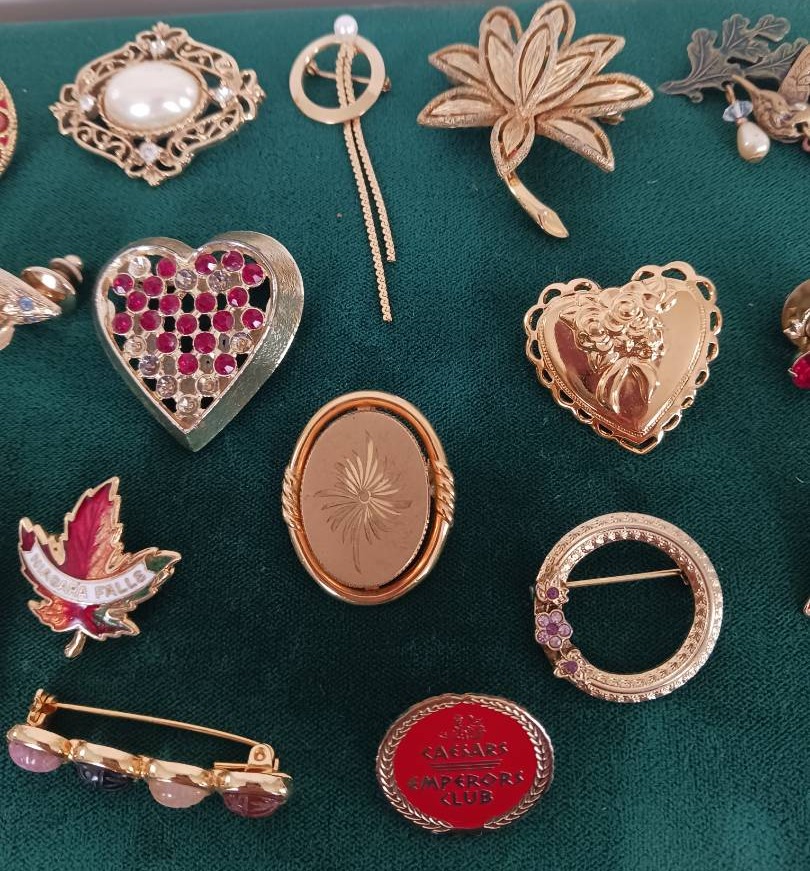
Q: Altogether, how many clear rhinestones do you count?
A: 13